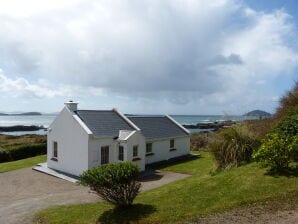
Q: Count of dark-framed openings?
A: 6